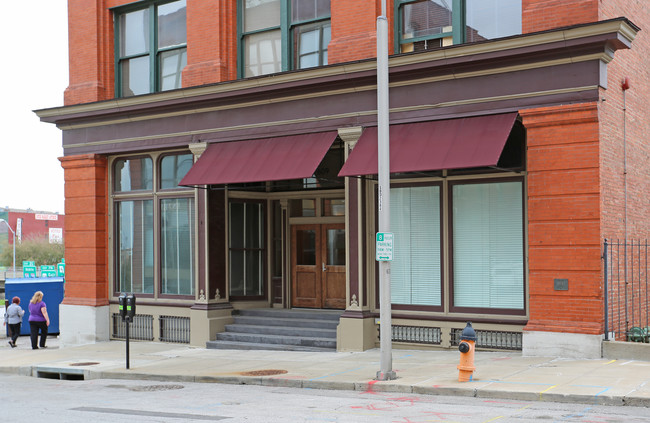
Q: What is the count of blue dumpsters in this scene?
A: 1